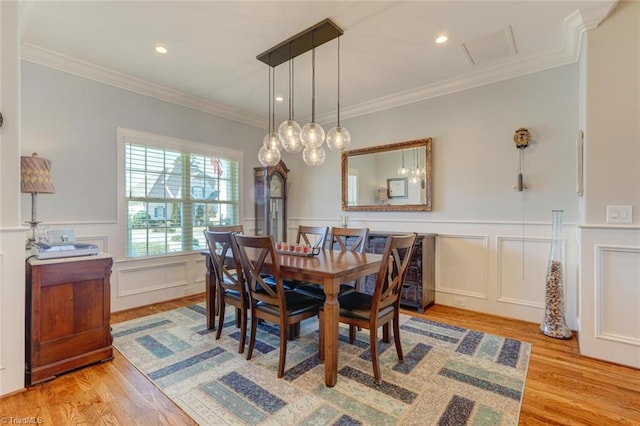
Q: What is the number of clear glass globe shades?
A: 7